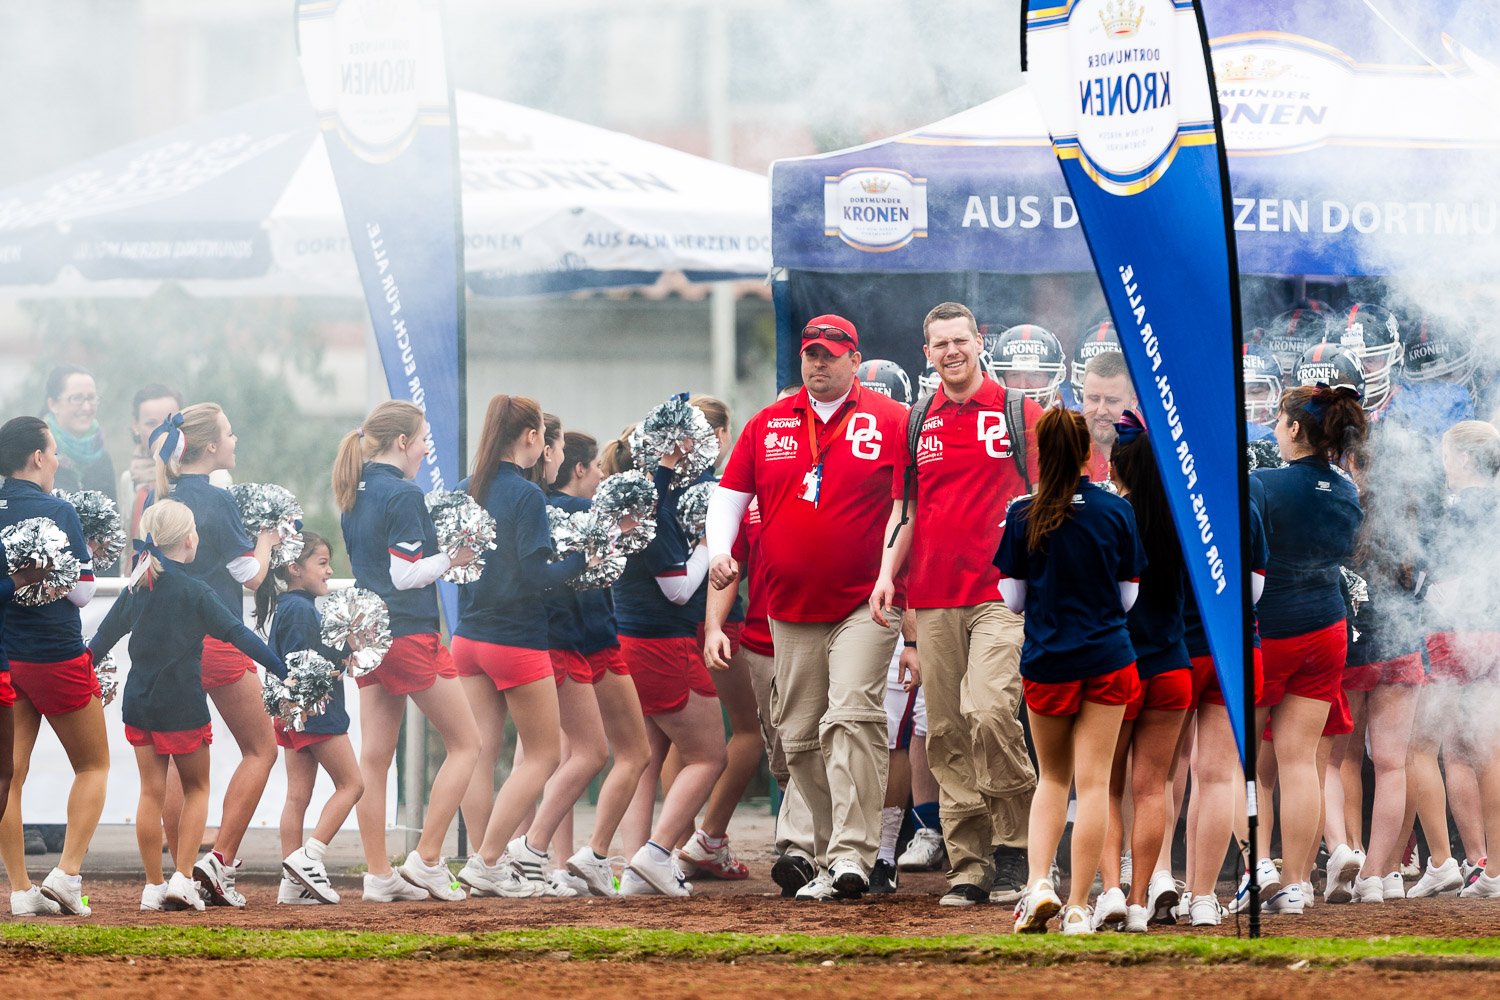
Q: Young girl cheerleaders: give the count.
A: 2